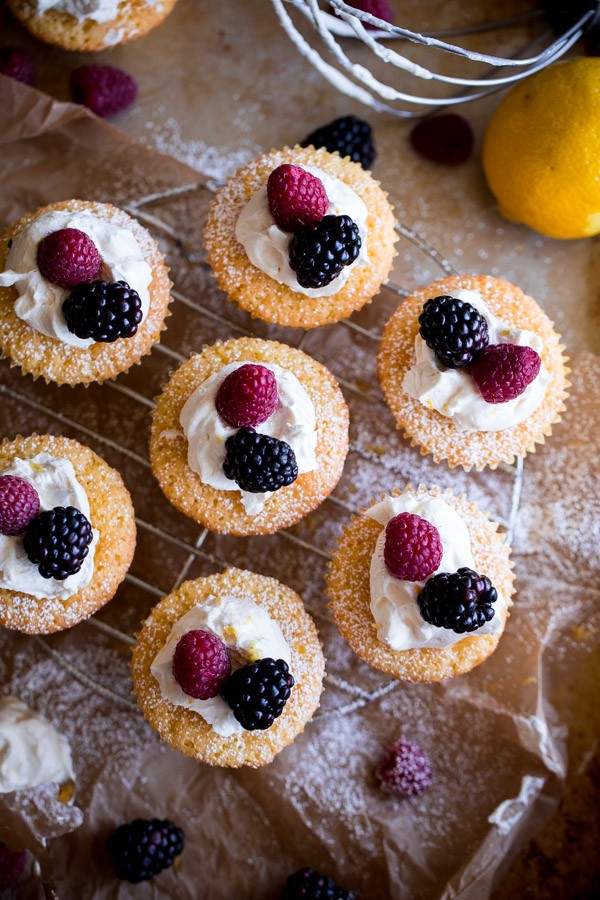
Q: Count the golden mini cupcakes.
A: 8